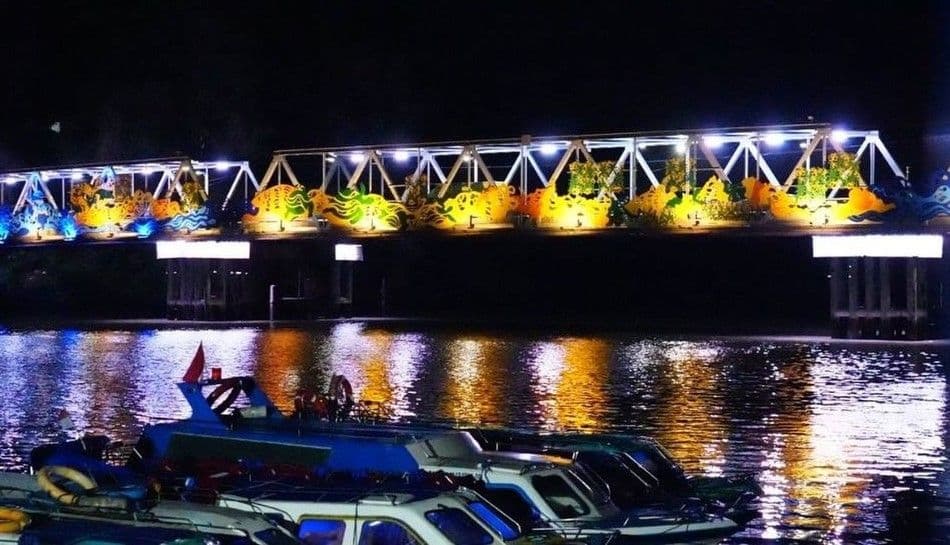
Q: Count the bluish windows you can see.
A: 4